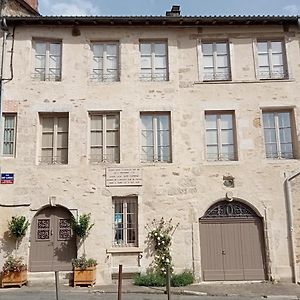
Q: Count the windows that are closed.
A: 12